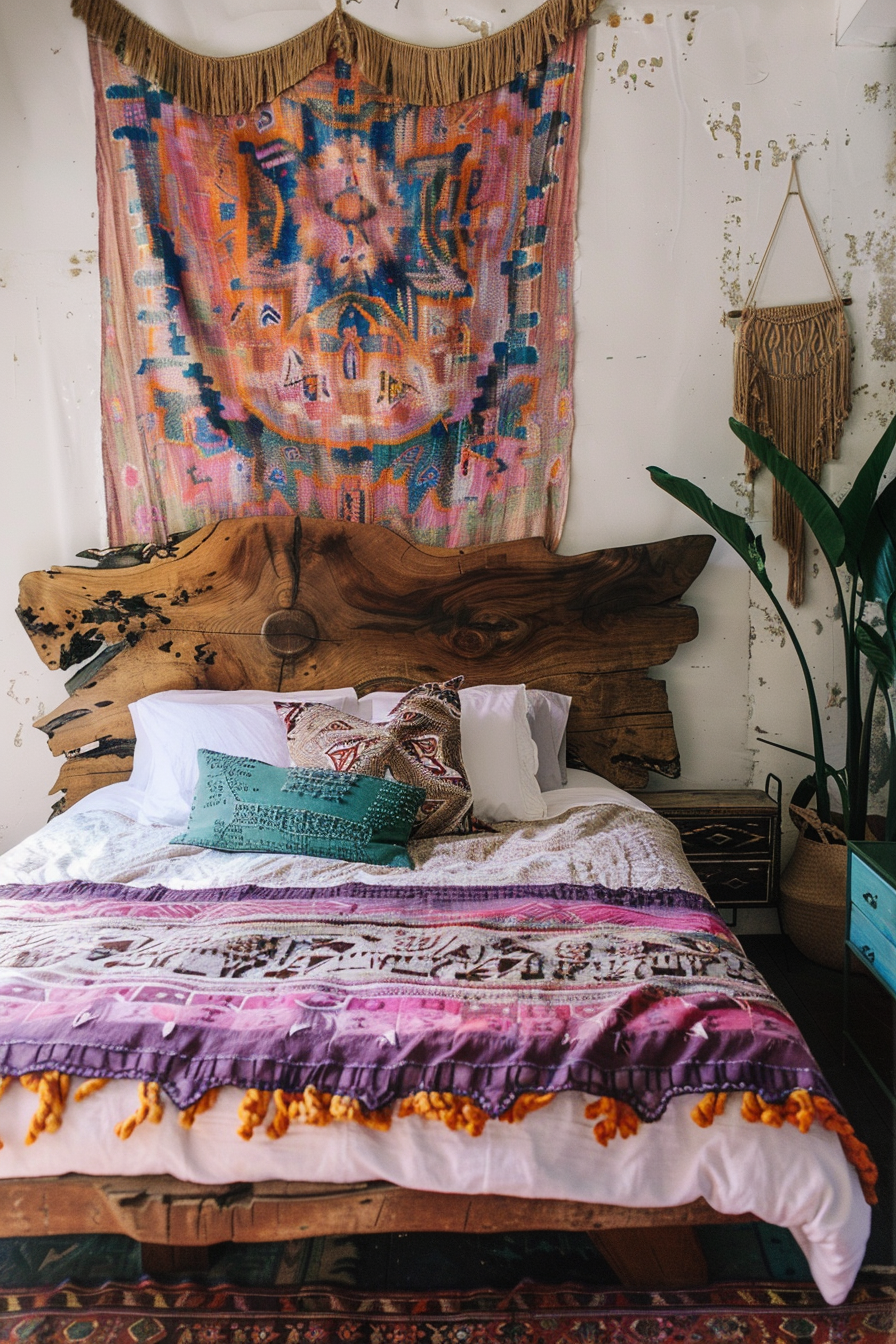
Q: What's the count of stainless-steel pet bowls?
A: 0